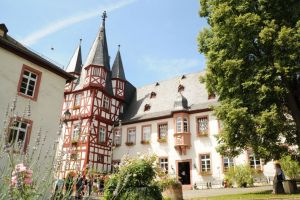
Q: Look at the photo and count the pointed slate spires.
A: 3